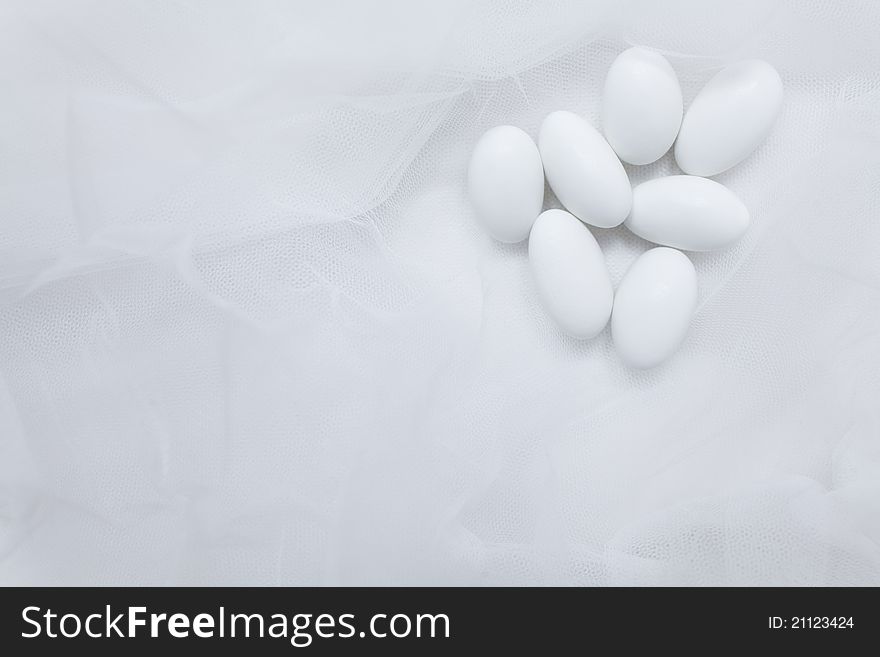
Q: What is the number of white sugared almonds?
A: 7